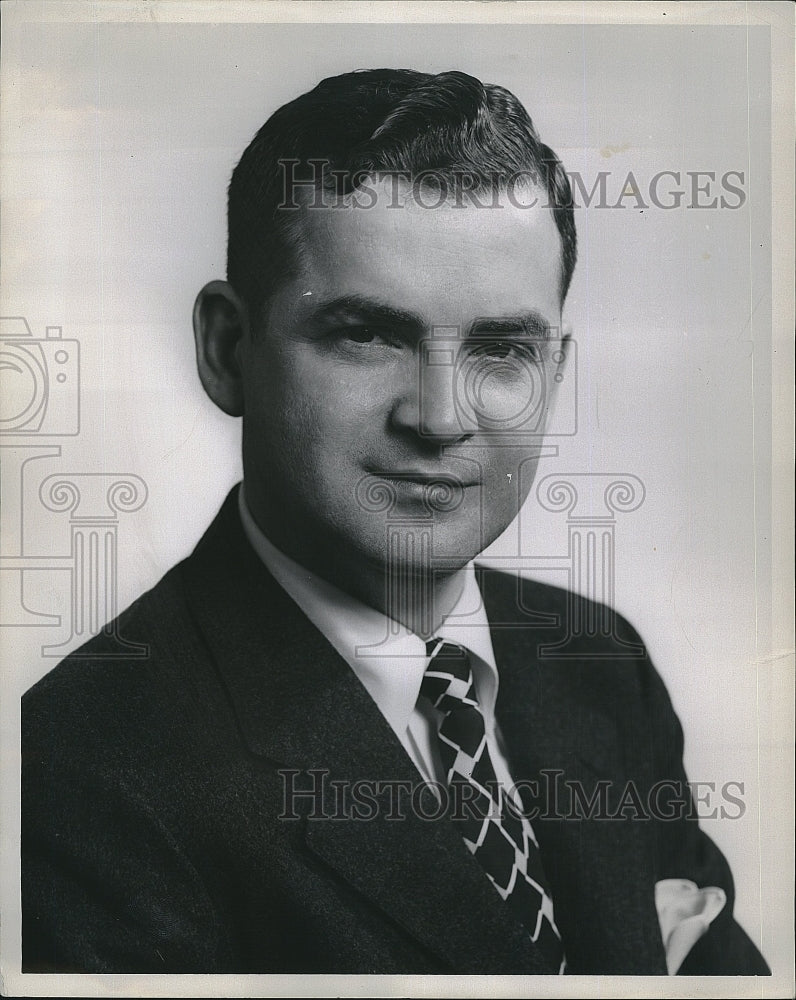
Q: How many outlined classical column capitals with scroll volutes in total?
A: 3